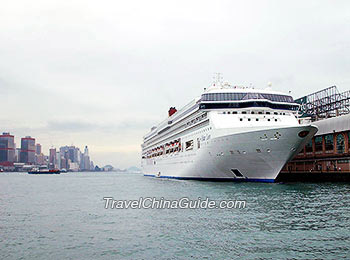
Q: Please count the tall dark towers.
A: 2